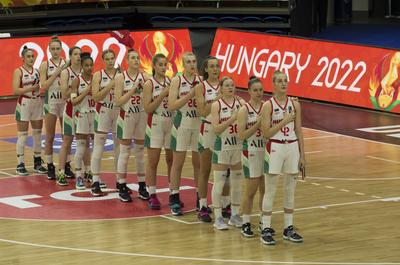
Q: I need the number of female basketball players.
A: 12